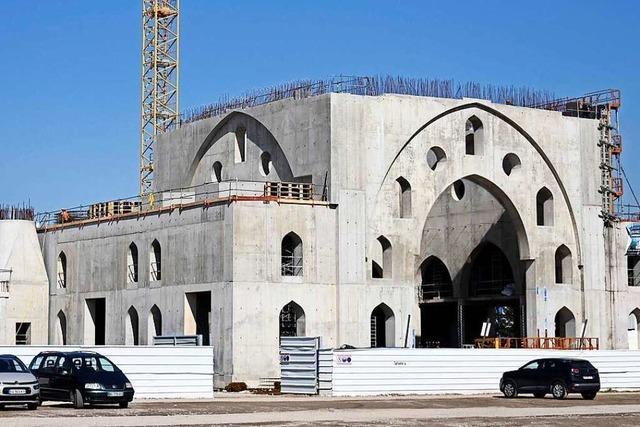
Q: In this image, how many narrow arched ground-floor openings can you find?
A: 7